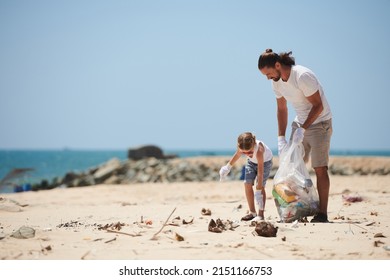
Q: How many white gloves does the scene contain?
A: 4